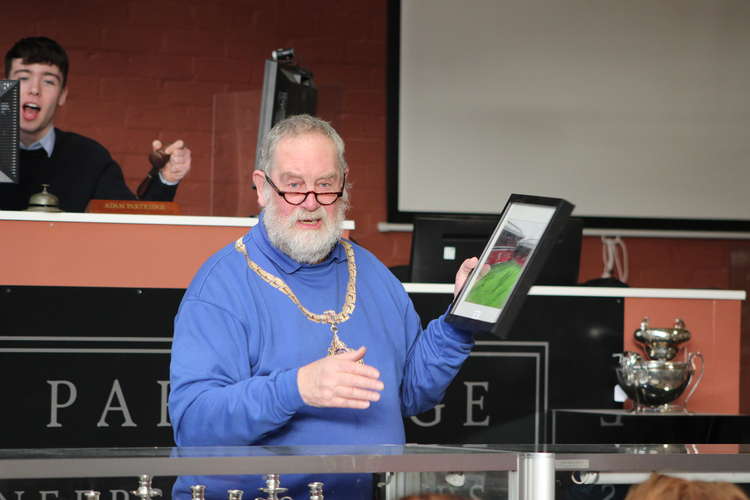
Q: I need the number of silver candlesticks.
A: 6